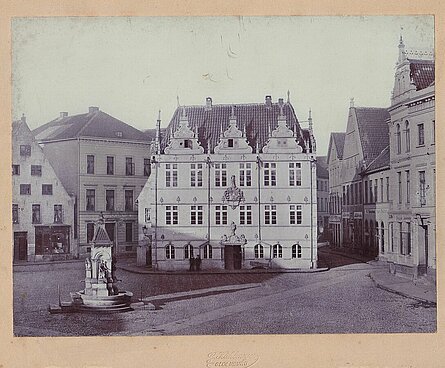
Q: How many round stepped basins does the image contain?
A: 1